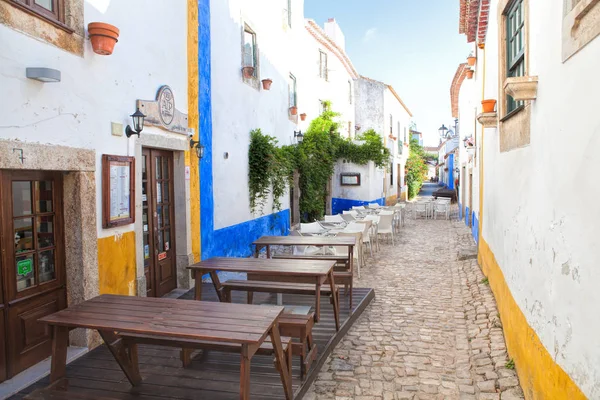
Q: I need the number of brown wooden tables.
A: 3